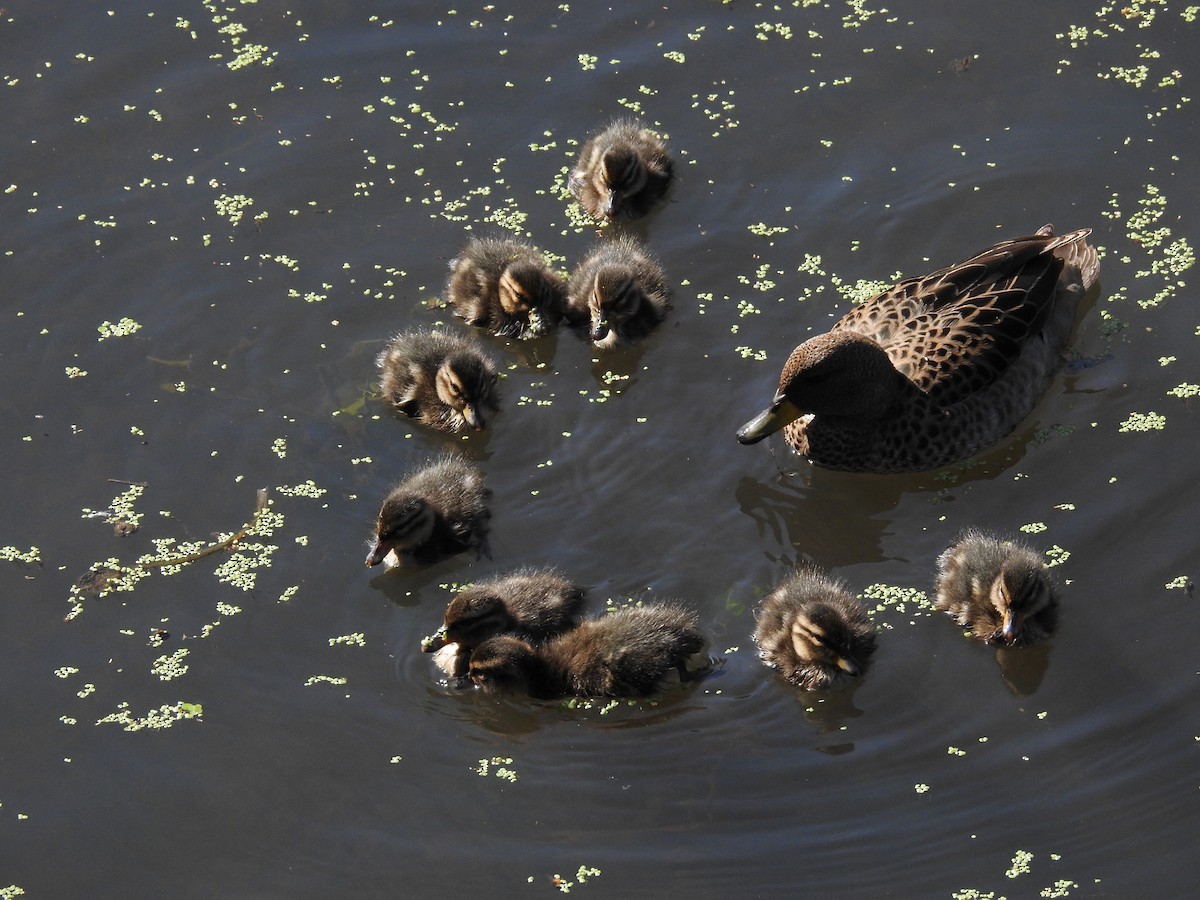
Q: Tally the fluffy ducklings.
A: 9